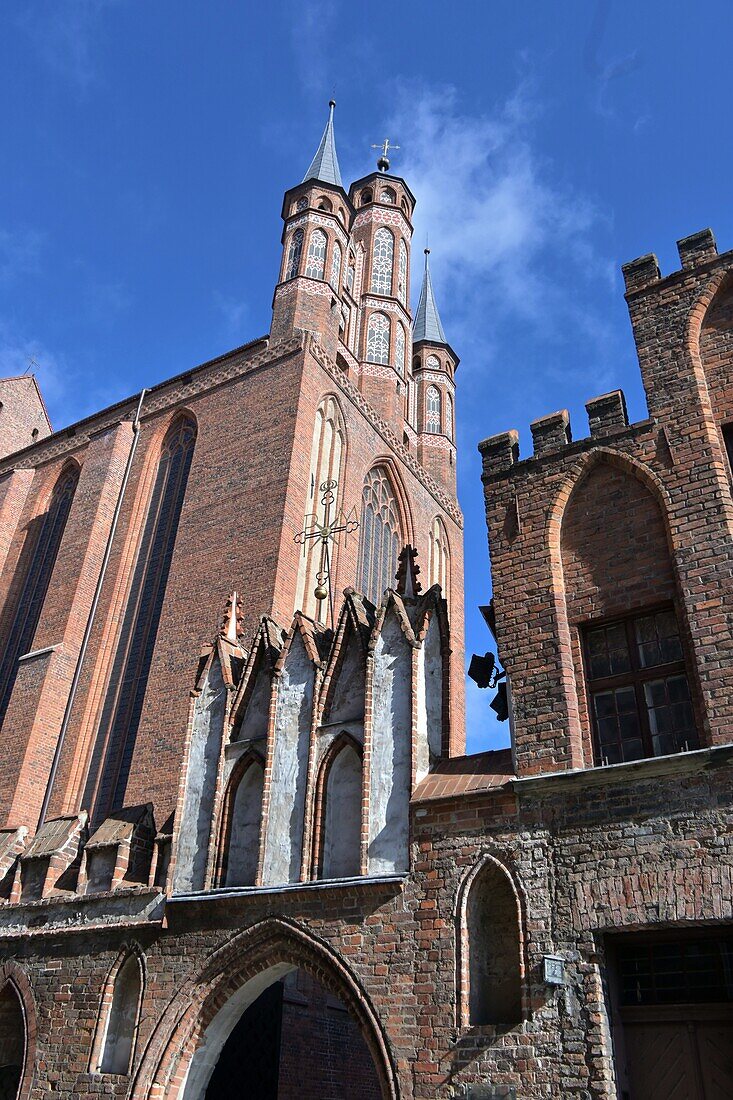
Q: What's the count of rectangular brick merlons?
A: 5